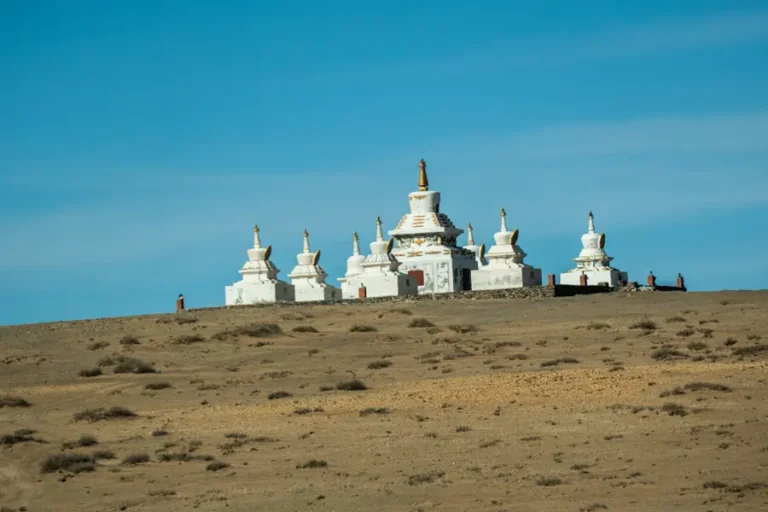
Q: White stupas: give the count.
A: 8